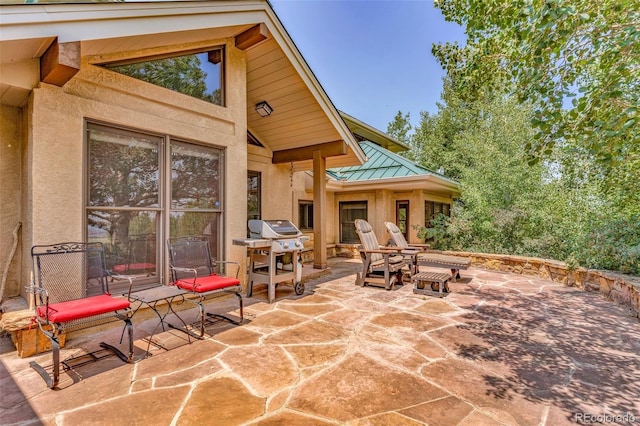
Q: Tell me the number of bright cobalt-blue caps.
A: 0